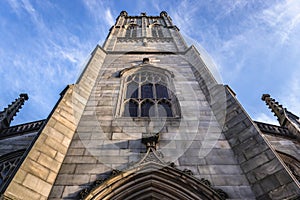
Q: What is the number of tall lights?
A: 0